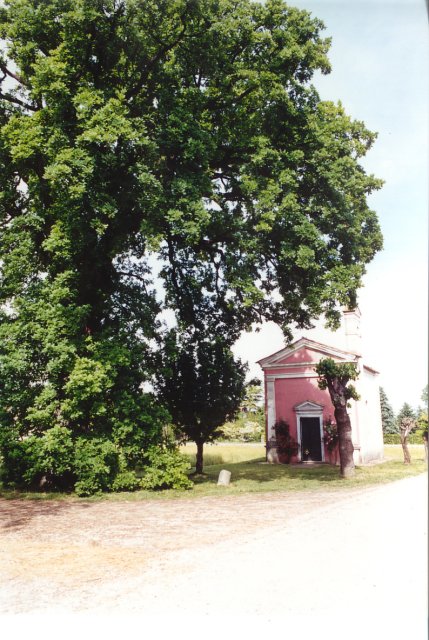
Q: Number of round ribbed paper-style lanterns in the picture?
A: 0